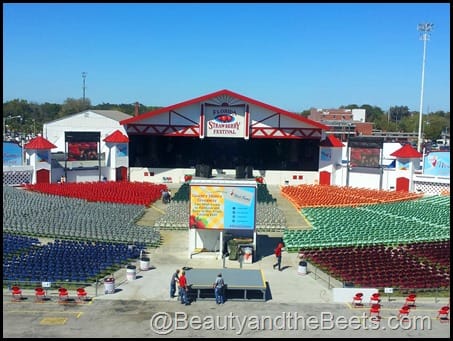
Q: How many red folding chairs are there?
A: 10